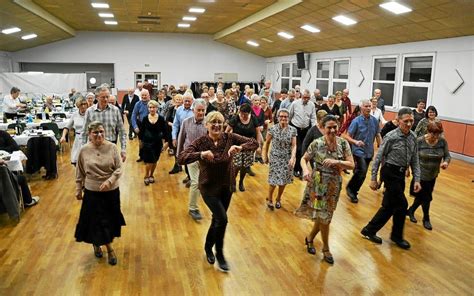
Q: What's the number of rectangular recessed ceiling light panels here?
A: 13